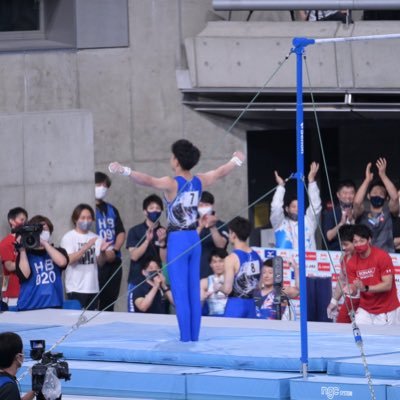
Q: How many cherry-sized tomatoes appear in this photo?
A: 0